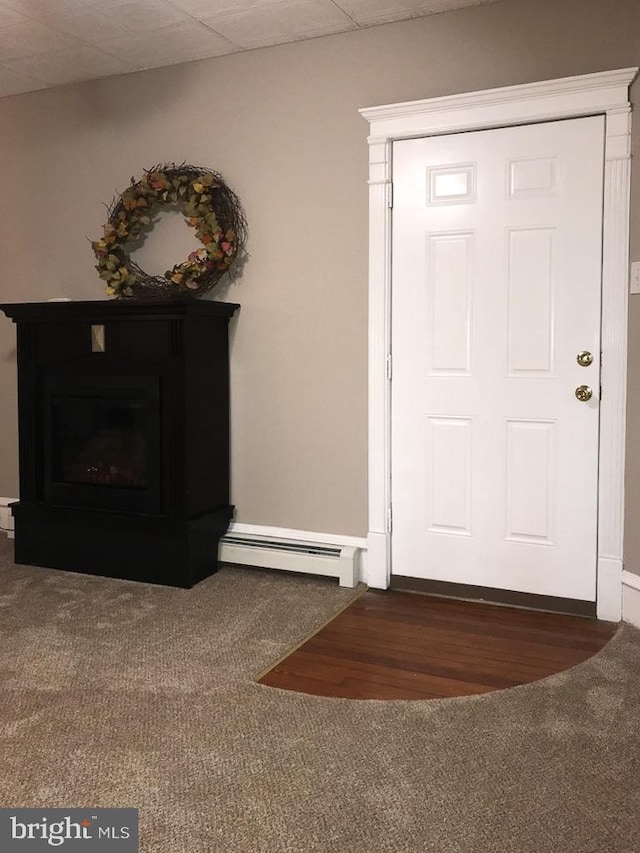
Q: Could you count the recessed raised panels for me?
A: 6